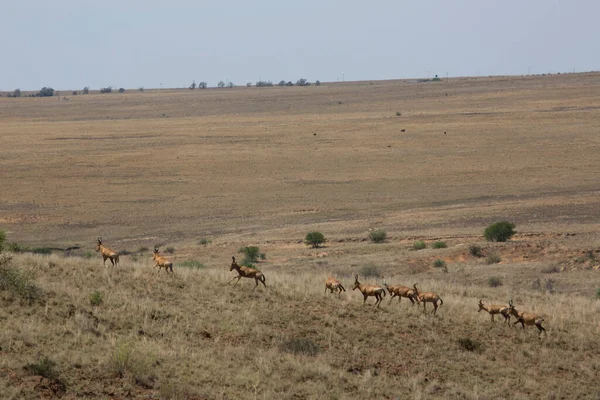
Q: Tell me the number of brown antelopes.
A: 9